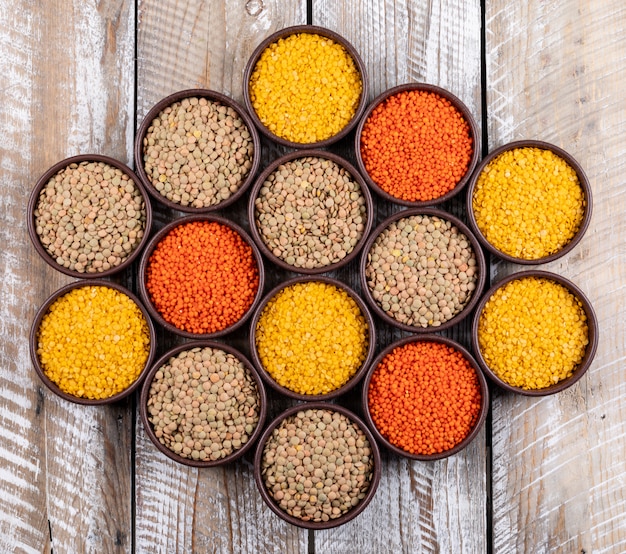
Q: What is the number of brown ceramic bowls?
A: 14